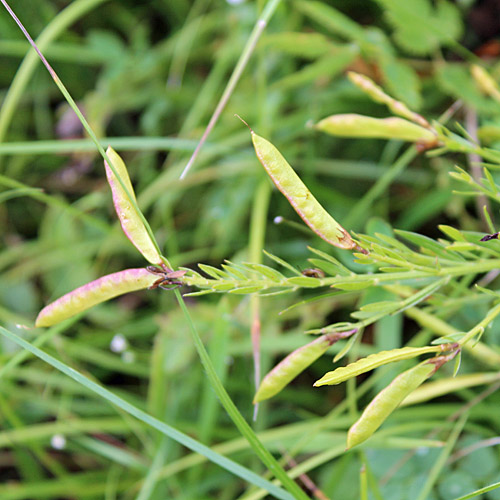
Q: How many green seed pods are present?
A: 8